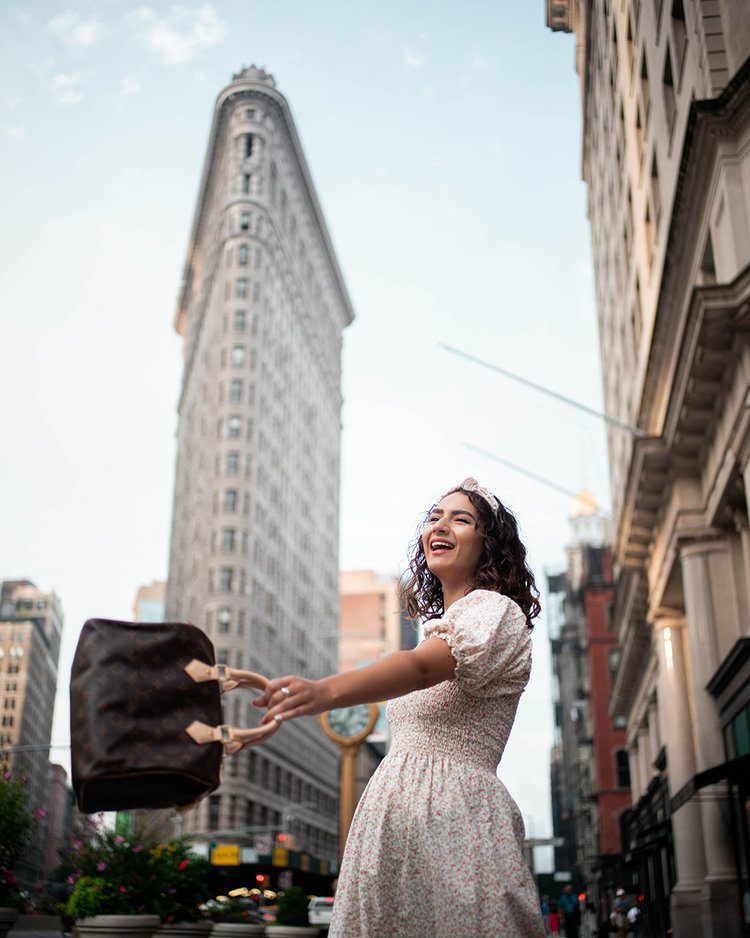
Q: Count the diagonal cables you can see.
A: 2